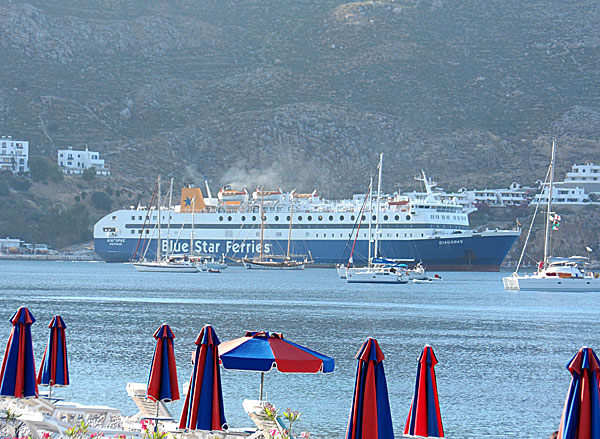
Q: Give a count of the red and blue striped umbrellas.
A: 8